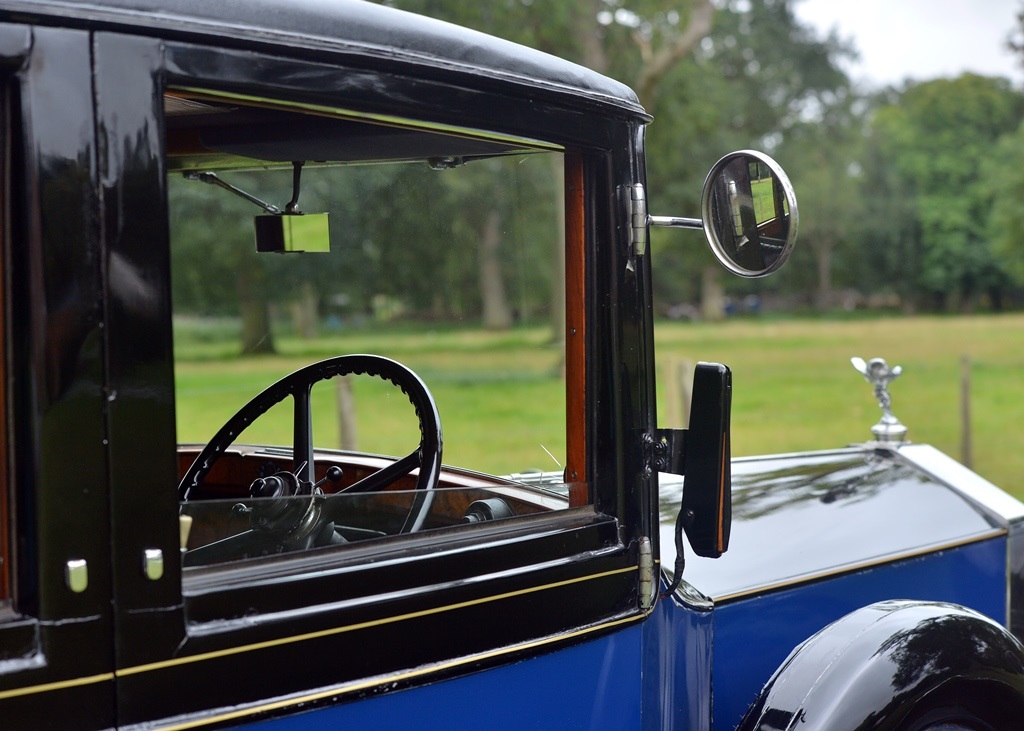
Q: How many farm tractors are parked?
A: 0